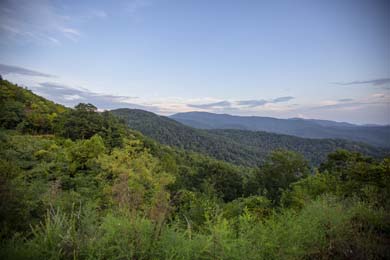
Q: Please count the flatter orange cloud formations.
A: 0